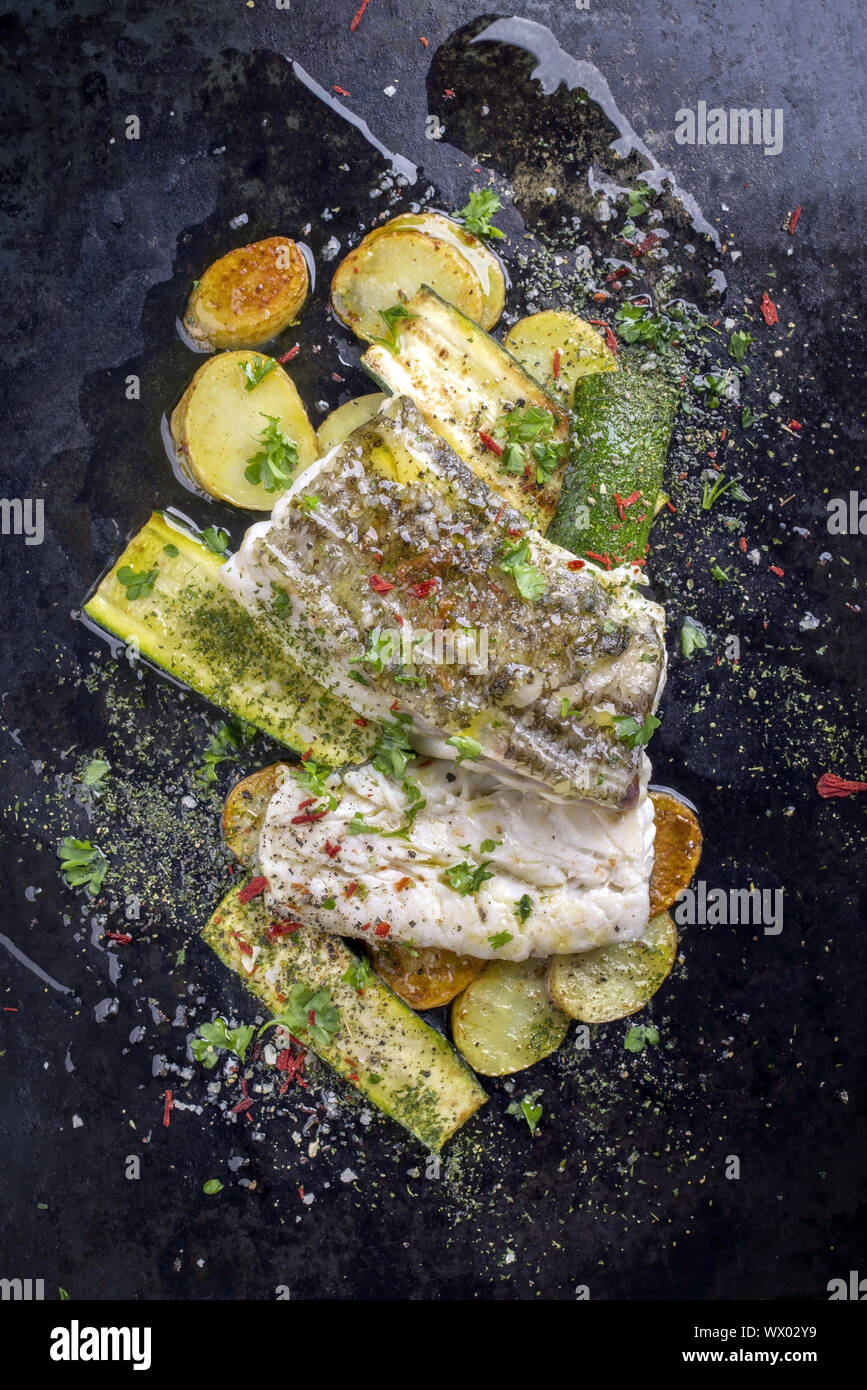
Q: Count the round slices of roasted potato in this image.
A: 11